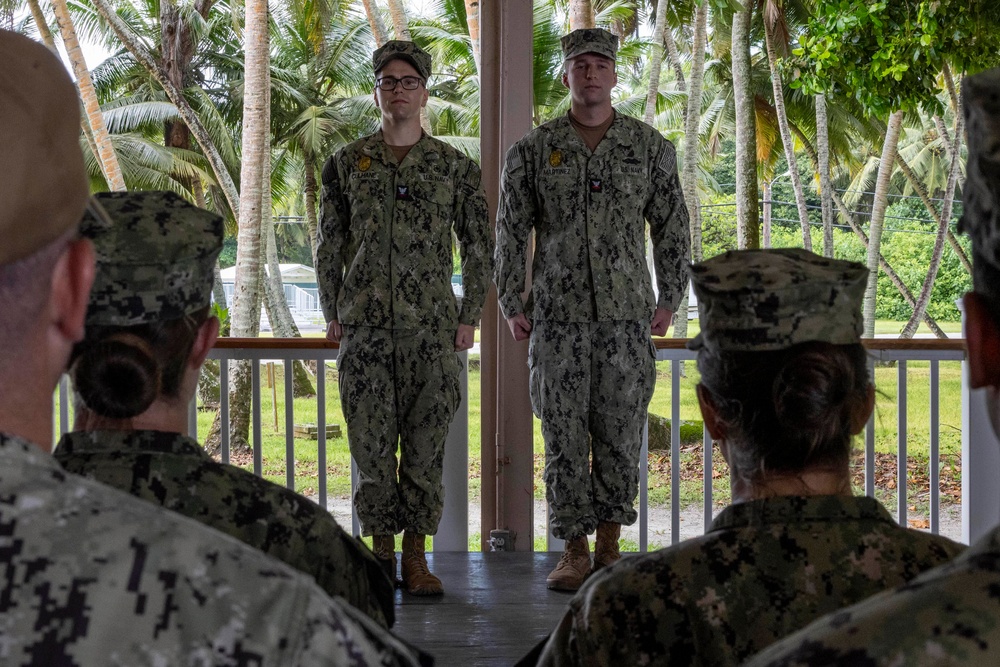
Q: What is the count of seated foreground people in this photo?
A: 4